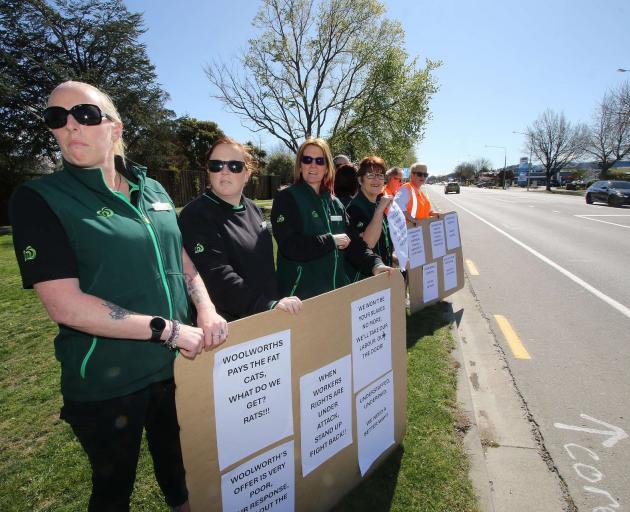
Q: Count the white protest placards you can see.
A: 11